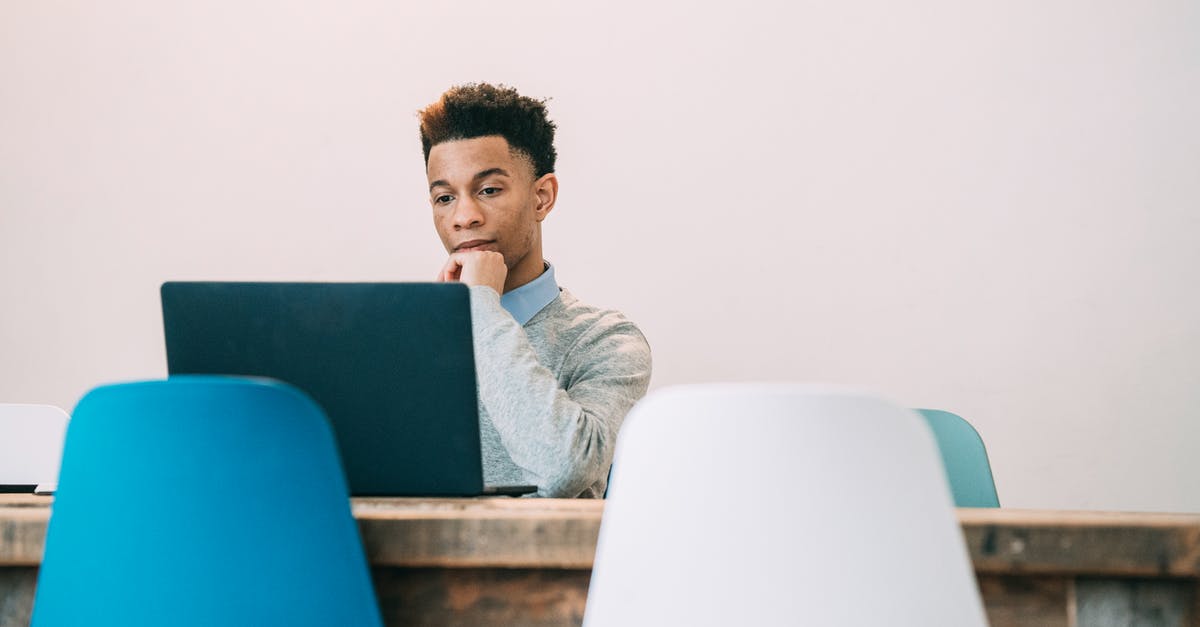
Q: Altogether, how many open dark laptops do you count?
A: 1